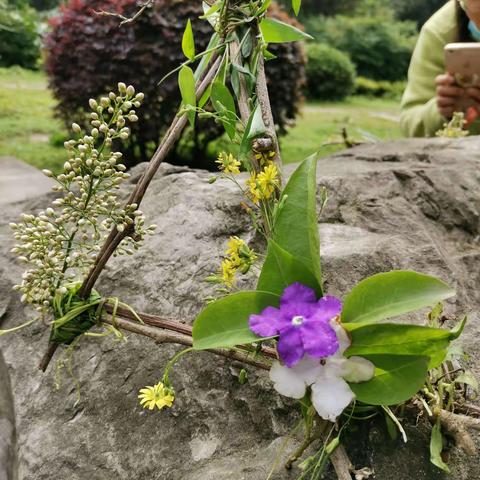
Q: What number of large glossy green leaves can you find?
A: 6